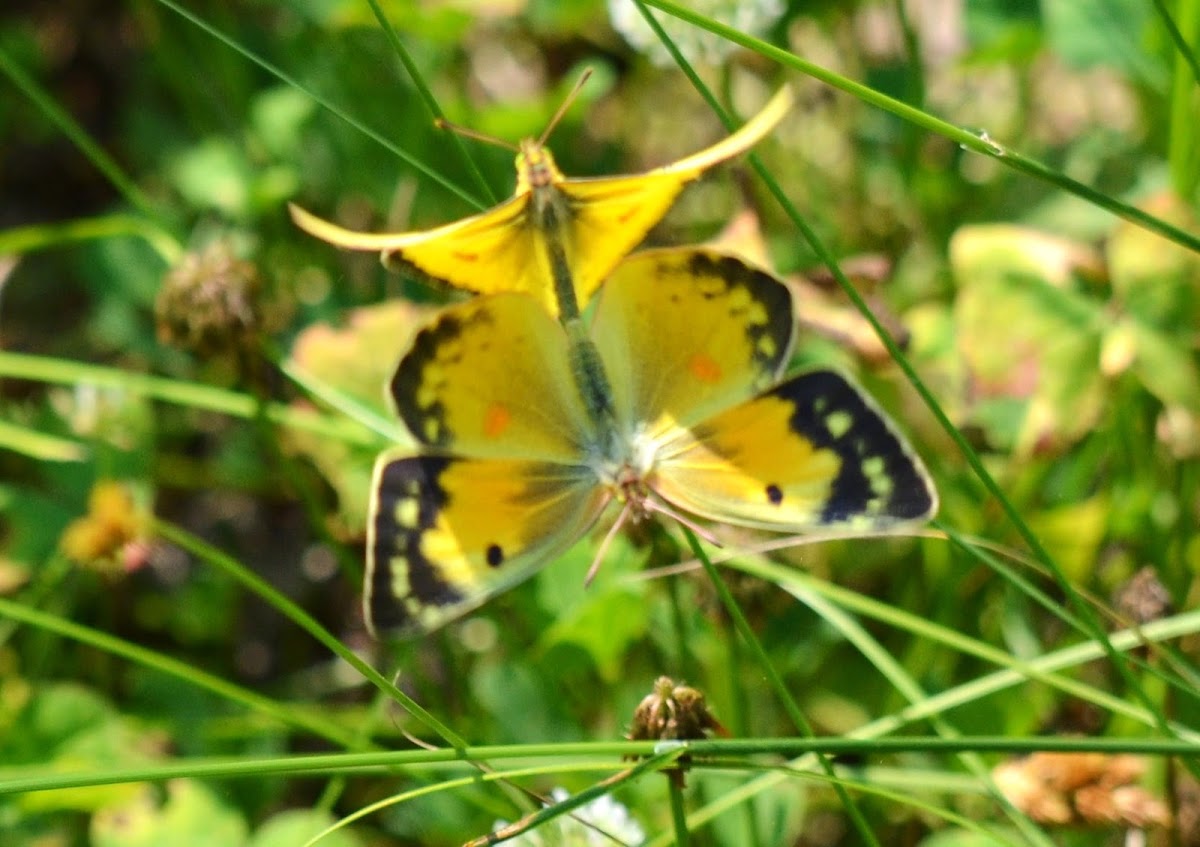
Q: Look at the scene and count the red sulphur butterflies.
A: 0